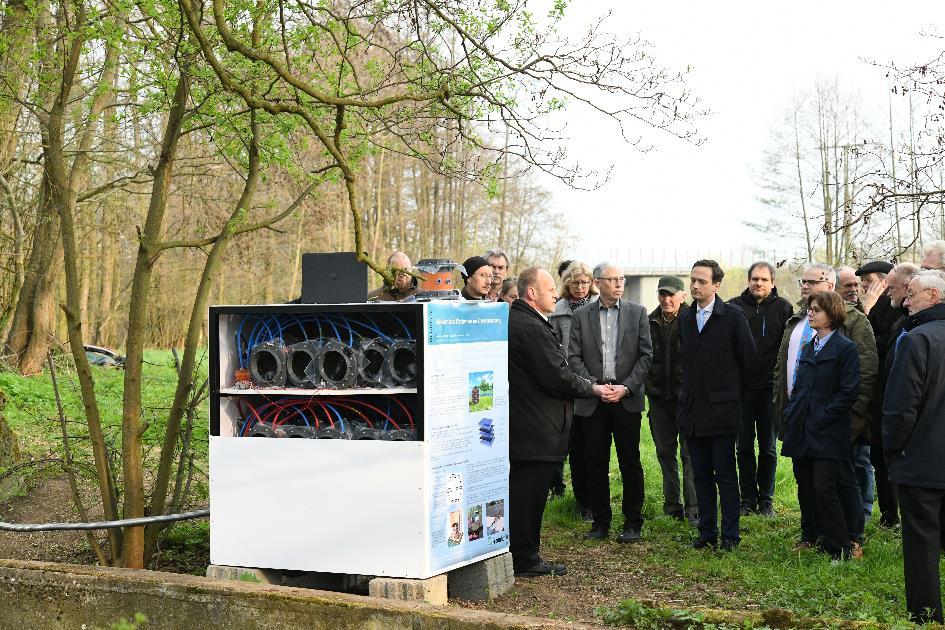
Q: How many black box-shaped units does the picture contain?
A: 1